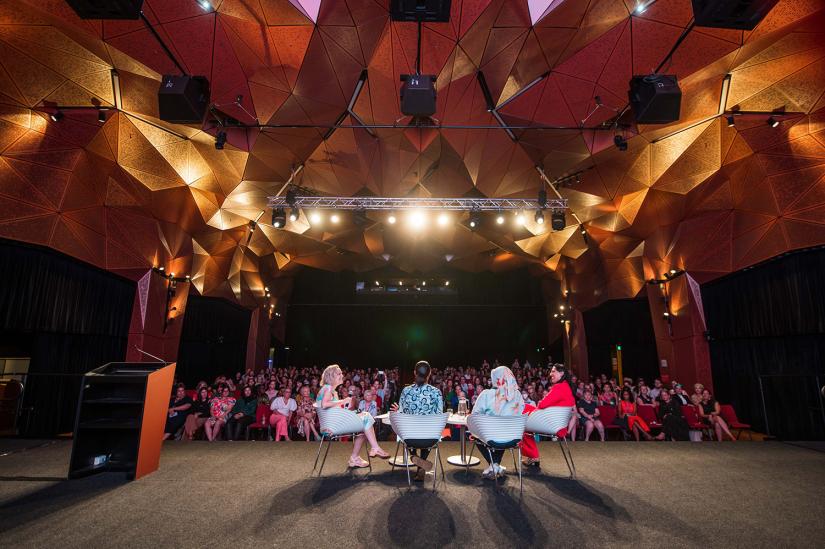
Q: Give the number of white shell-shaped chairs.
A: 4